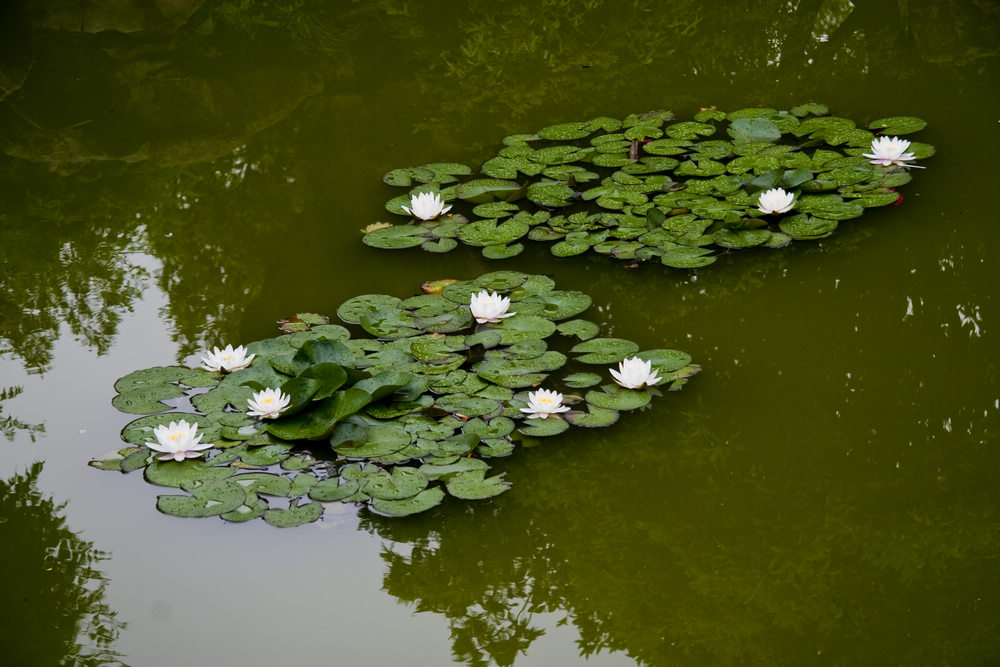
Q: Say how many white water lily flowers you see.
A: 9